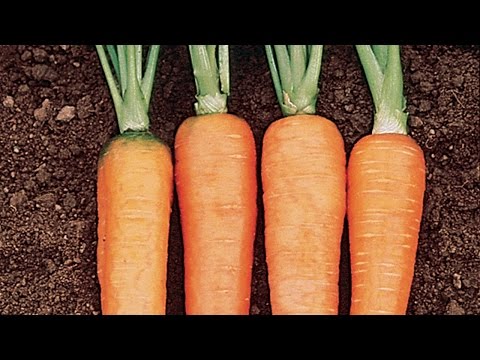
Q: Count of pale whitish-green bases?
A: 4